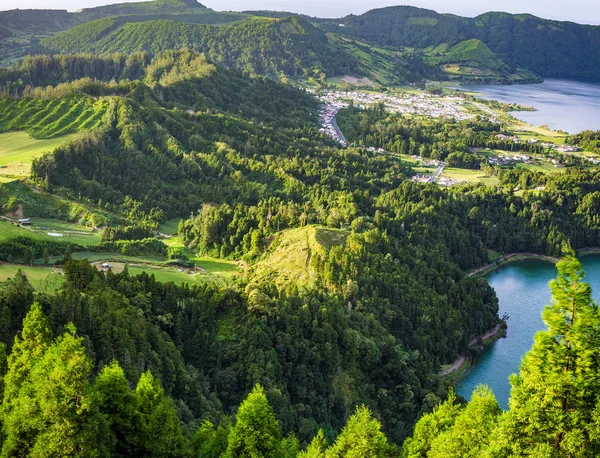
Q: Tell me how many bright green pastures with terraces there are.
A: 1